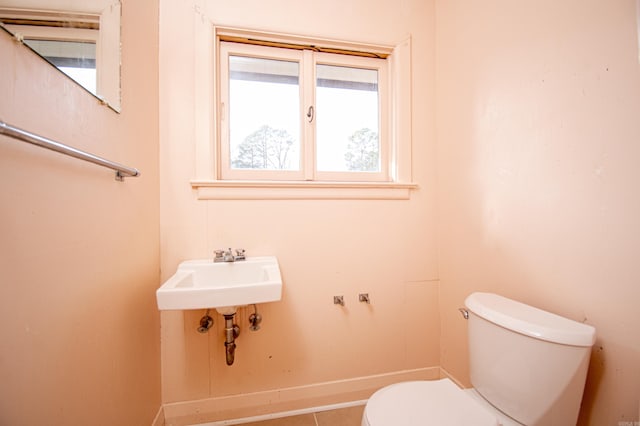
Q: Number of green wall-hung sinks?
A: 0